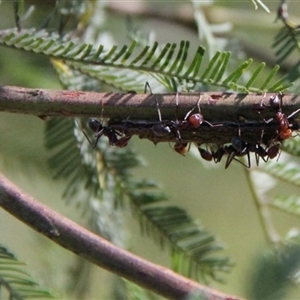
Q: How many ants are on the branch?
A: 6